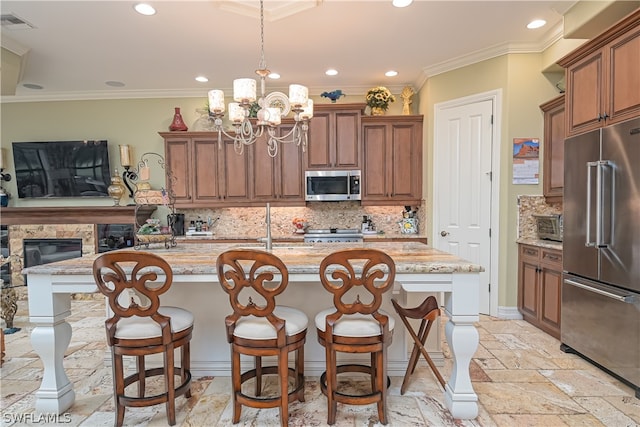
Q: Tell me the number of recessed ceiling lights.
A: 7